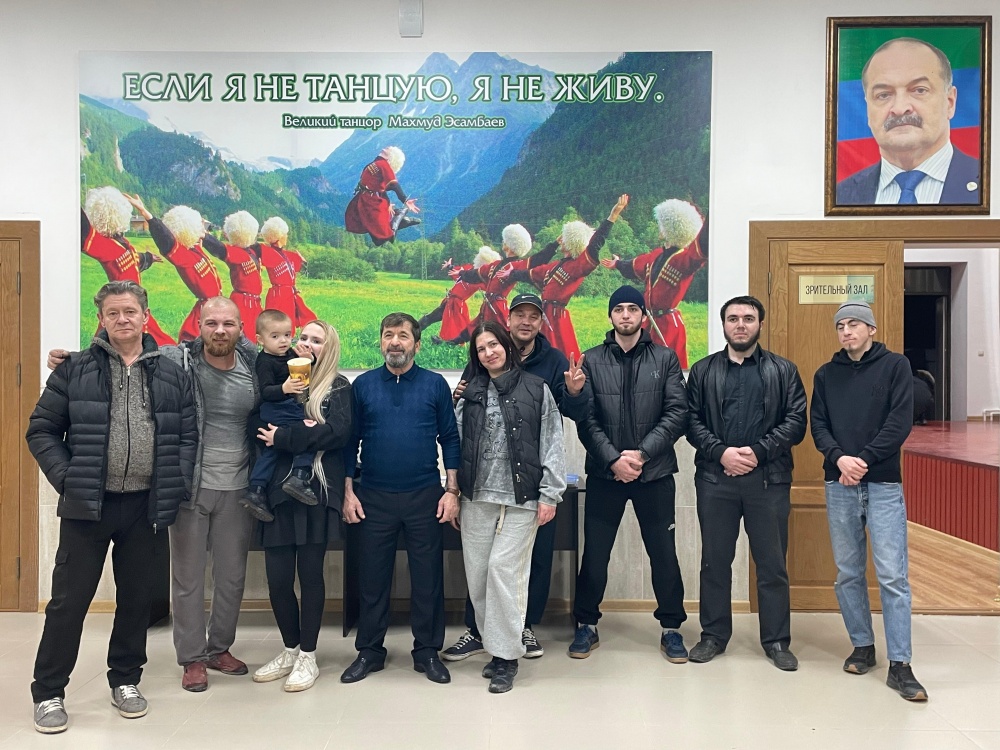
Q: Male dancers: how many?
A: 9